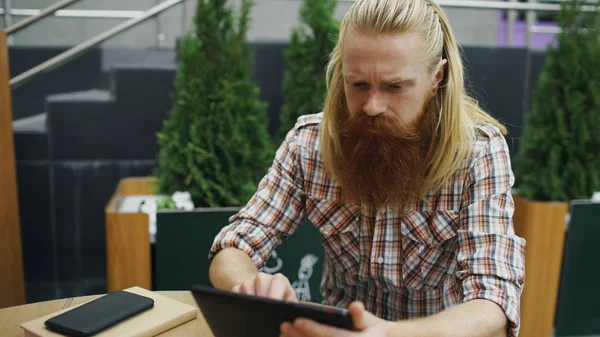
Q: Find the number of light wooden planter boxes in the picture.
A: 2